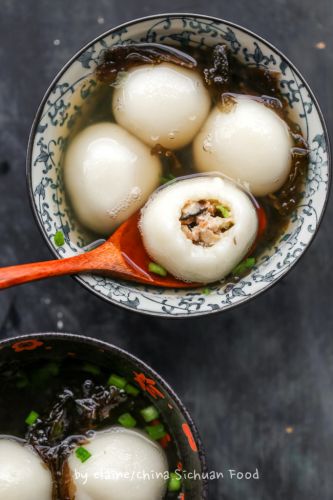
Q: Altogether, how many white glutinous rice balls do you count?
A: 6